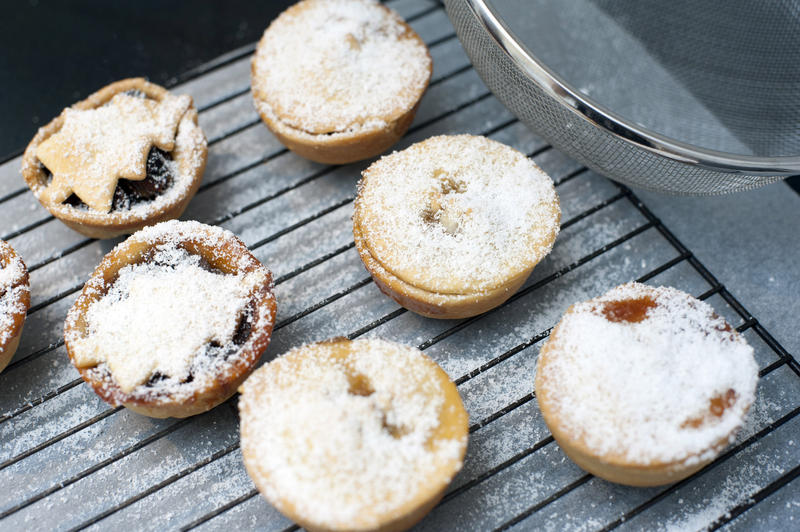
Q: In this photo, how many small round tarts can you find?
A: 7